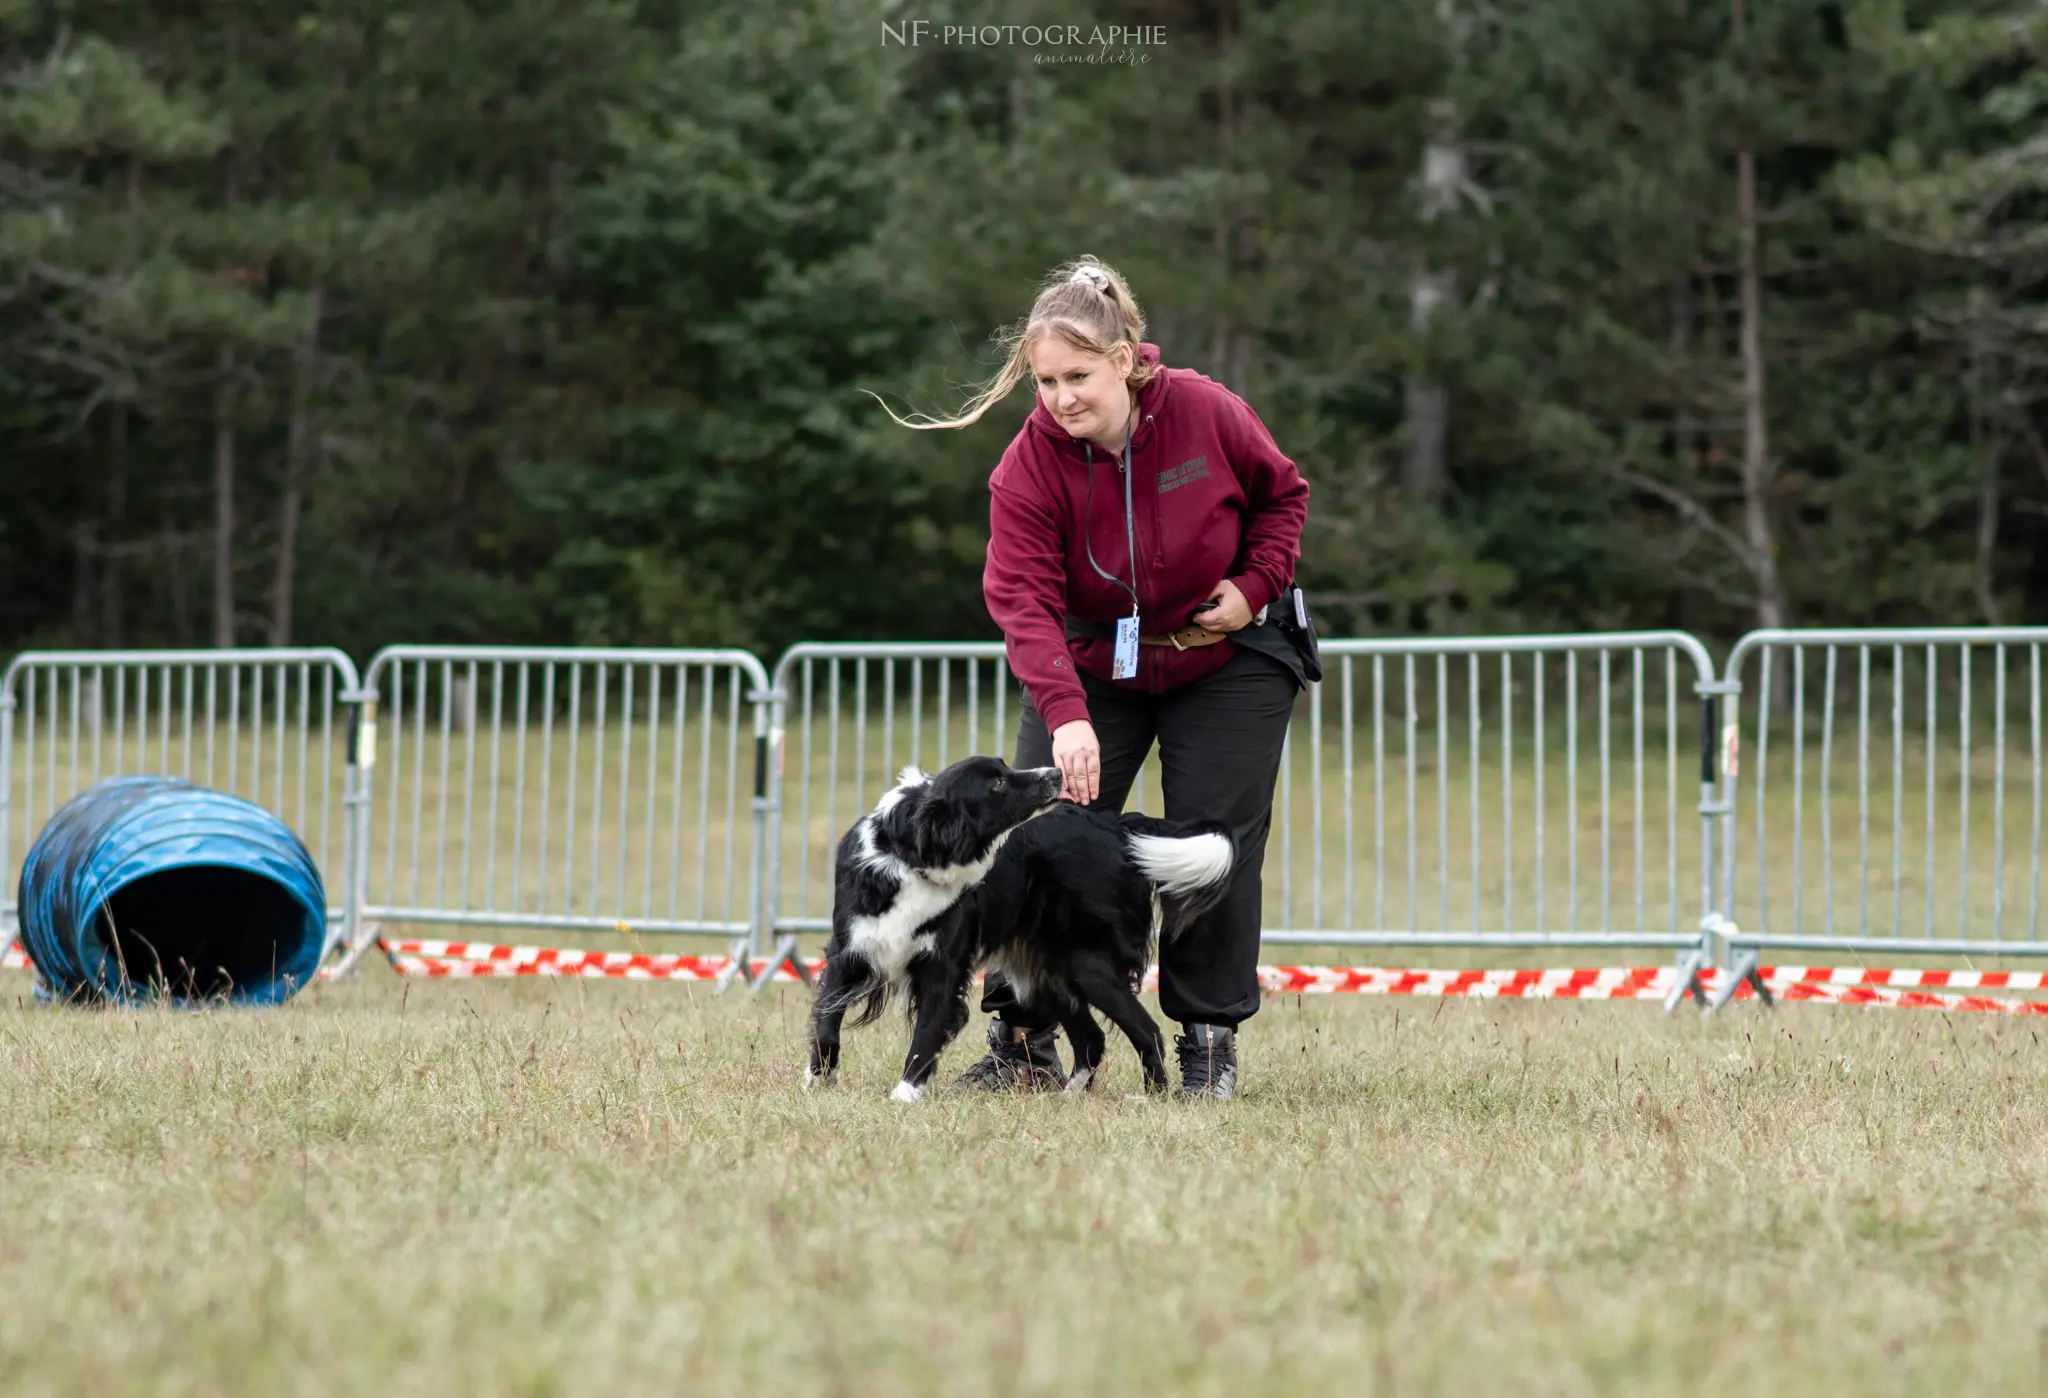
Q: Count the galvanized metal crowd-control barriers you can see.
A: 5